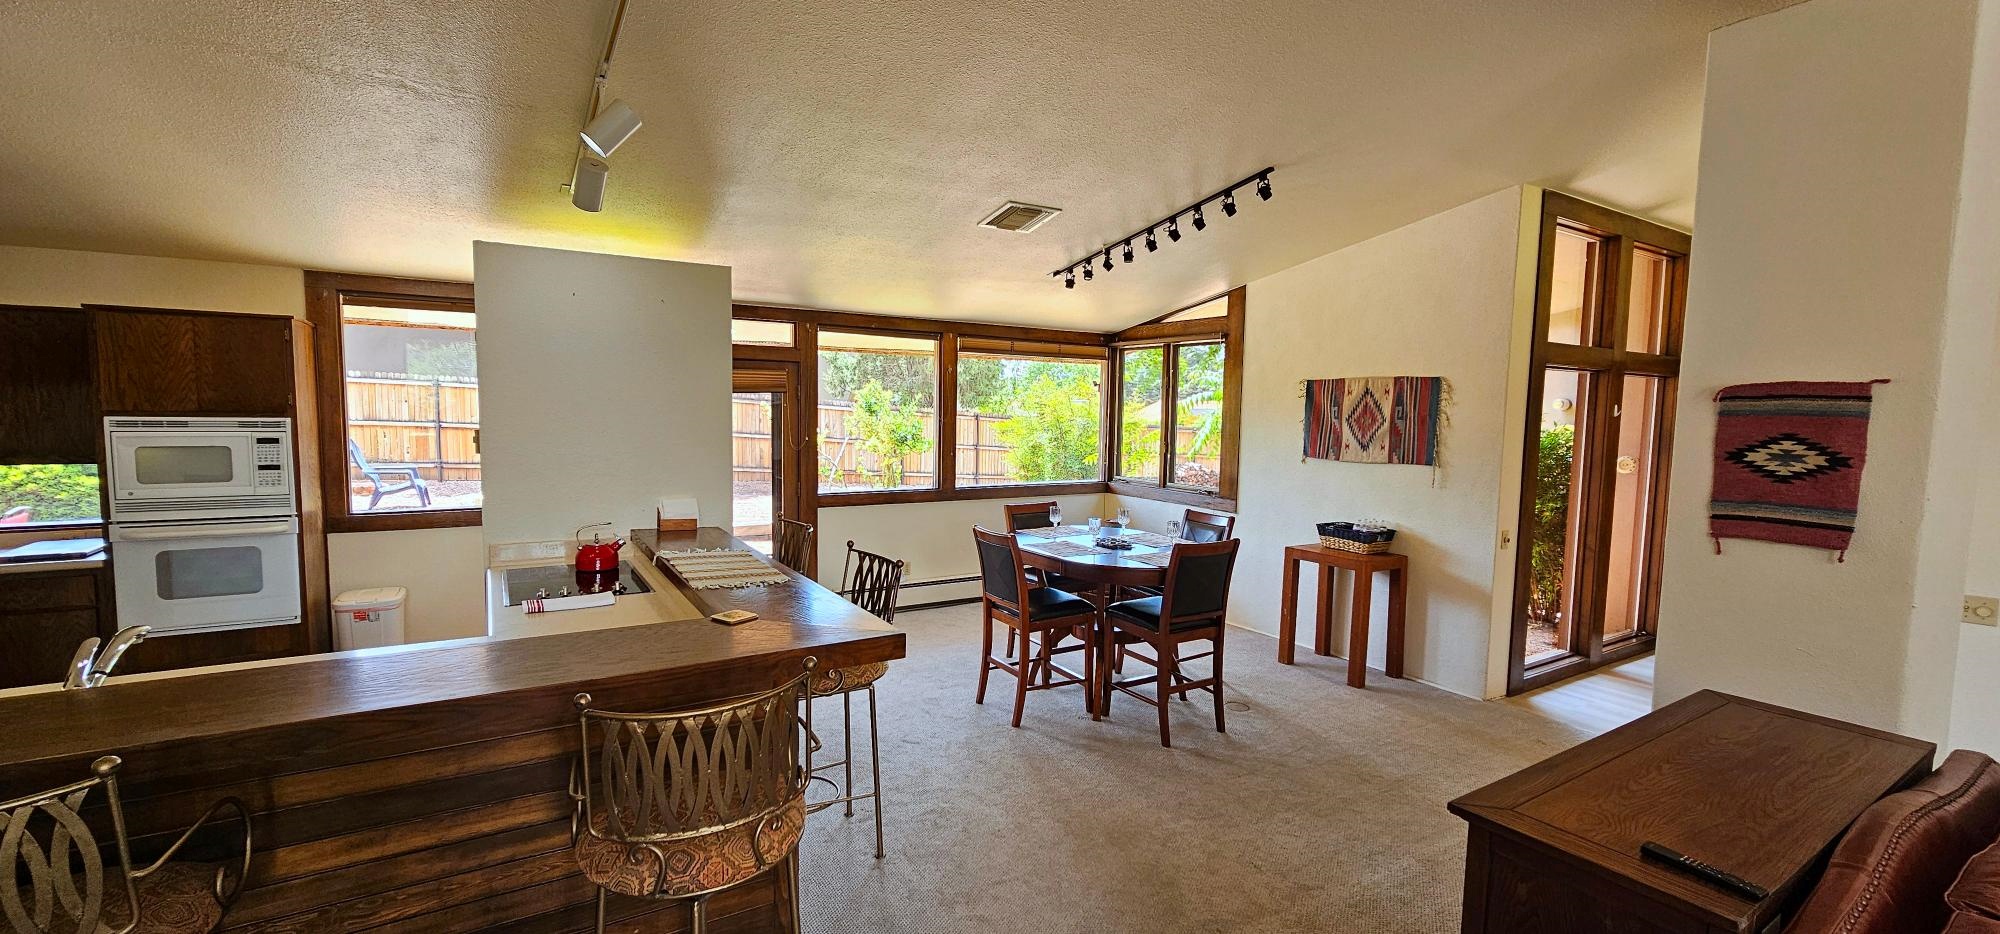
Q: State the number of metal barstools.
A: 4